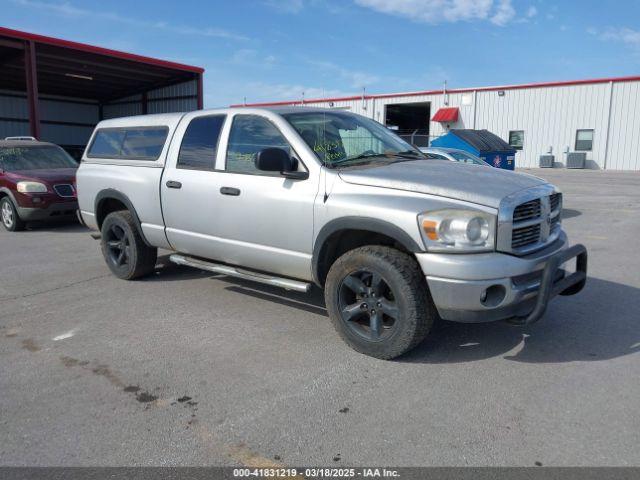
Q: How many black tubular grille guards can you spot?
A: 1